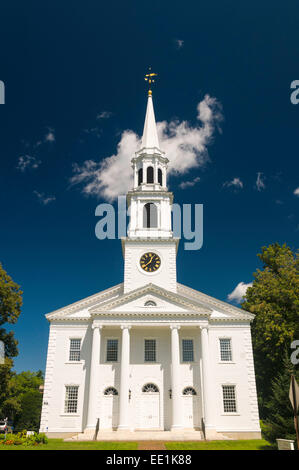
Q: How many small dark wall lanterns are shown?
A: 2